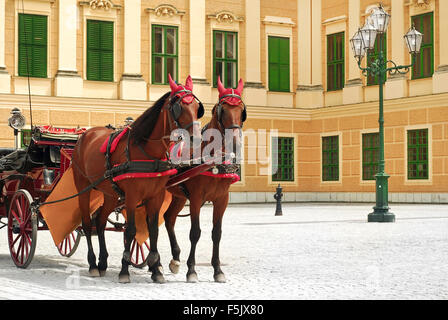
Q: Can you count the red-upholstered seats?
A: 1